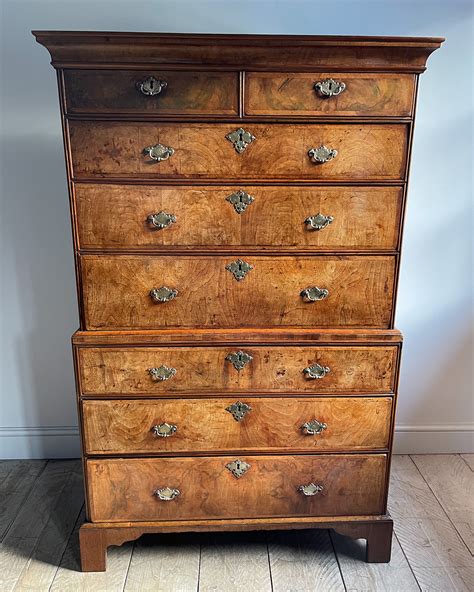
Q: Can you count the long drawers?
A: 6